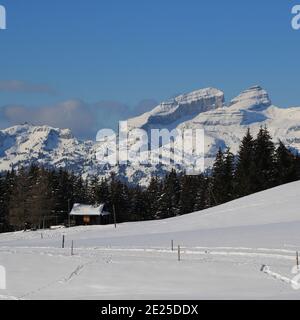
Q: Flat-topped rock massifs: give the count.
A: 2